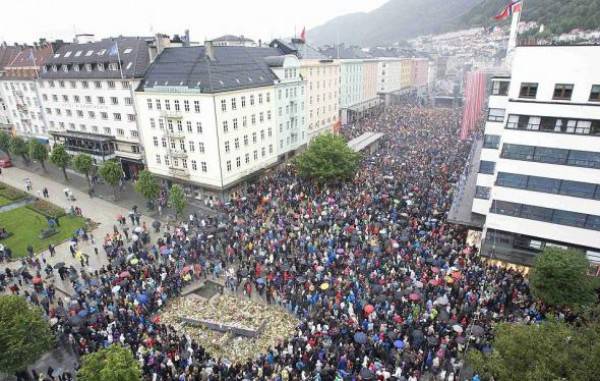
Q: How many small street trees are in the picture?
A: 8